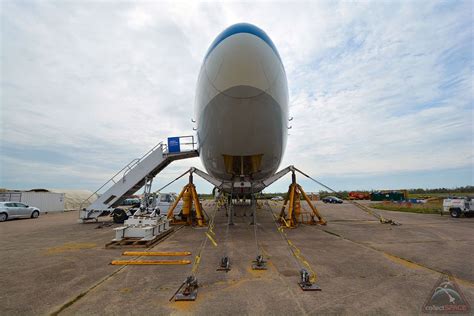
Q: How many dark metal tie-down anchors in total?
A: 4